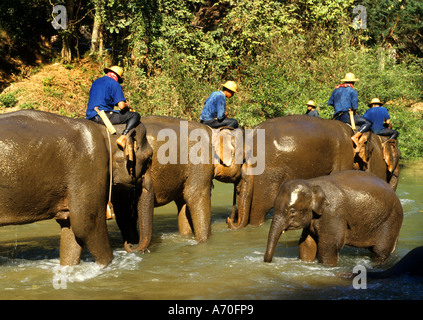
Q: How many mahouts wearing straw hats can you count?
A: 5